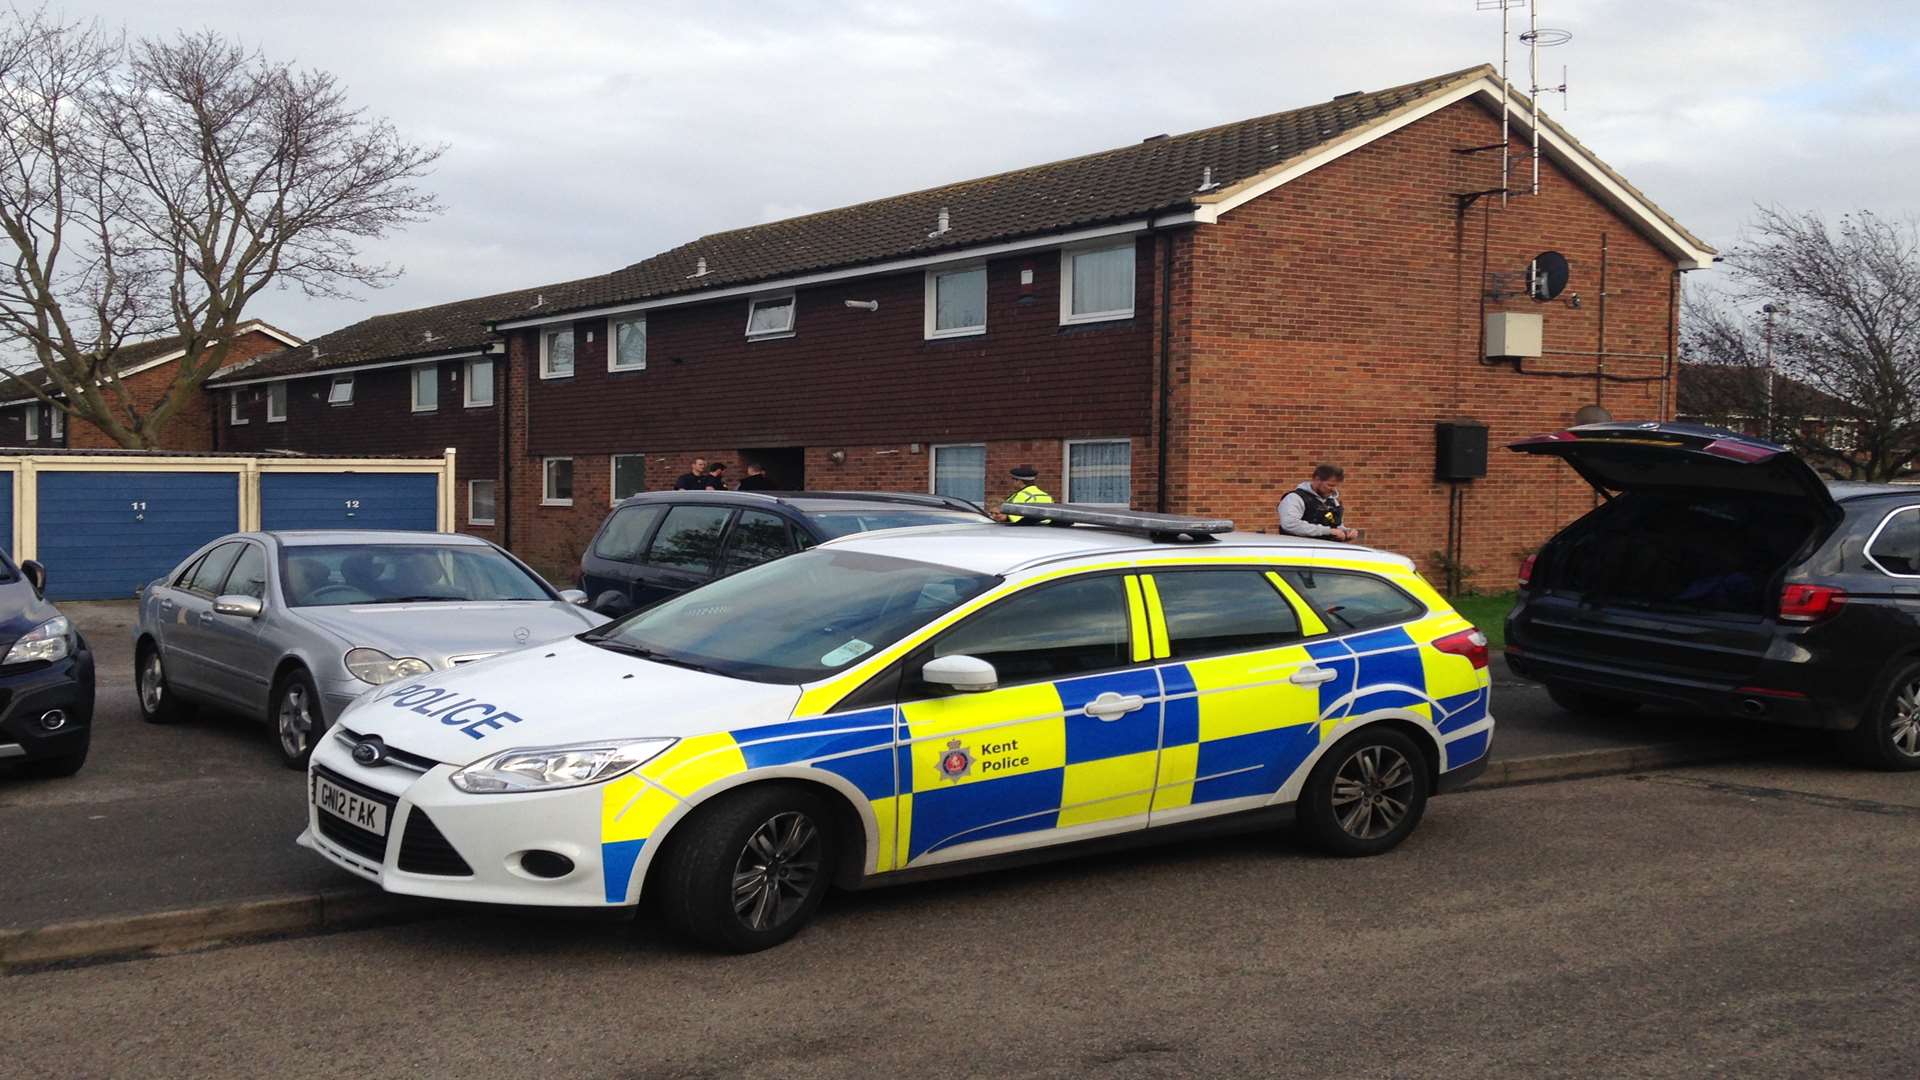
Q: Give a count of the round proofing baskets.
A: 0